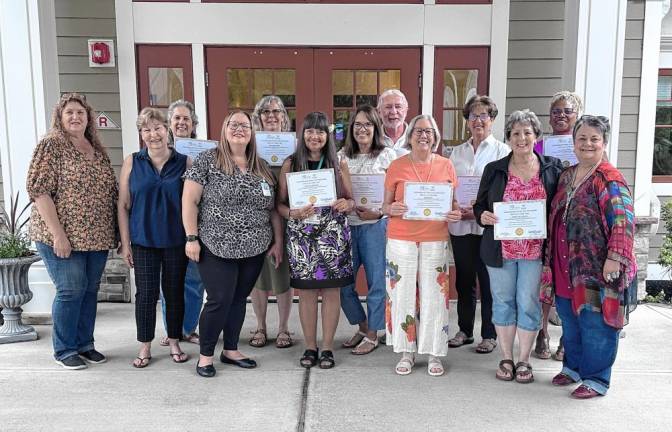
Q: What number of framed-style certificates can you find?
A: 8